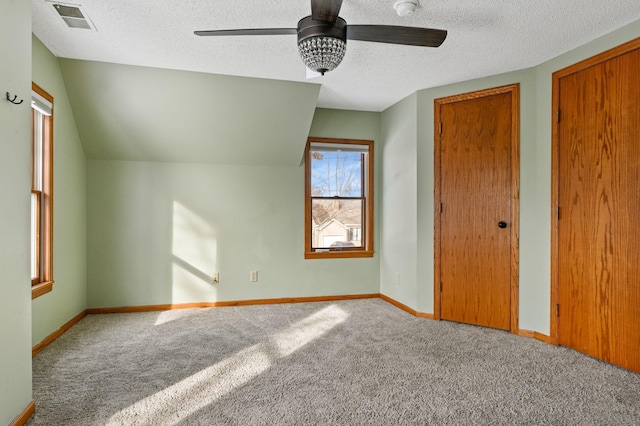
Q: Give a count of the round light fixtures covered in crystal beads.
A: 1